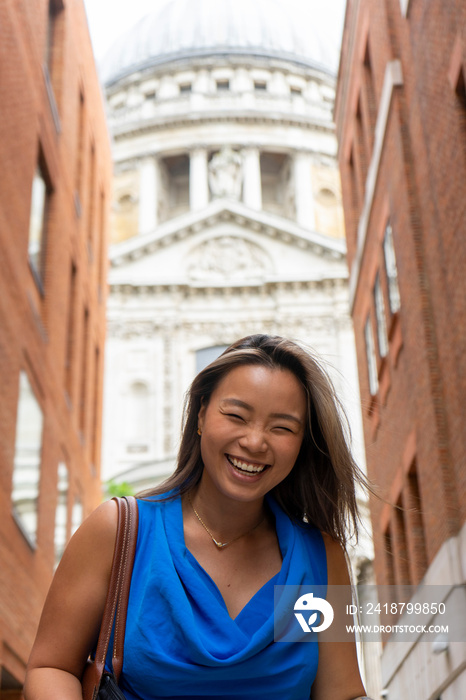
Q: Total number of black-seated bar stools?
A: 0